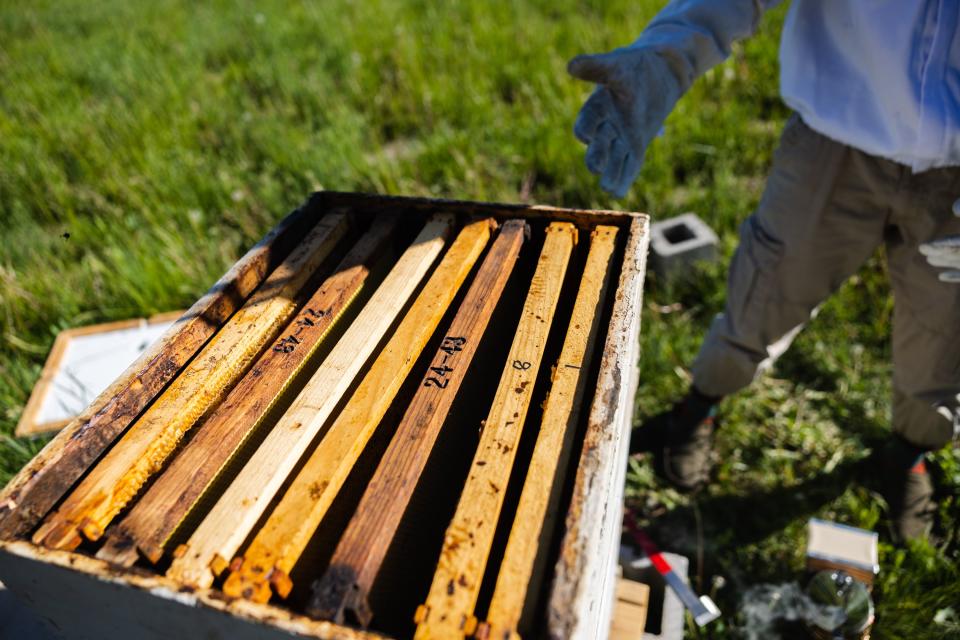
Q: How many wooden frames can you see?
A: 7